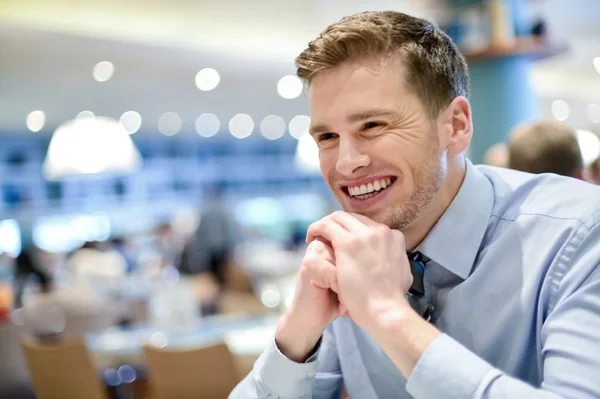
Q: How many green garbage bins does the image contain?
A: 0